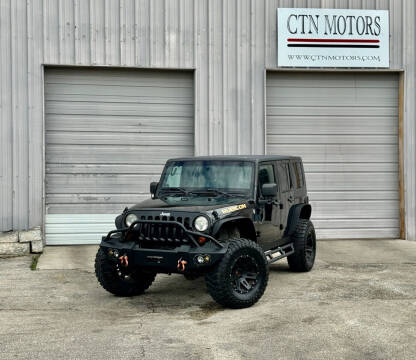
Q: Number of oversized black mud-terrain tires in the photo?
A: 3